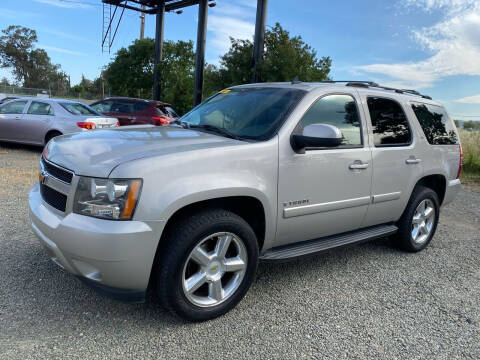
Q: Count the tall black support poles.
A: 3